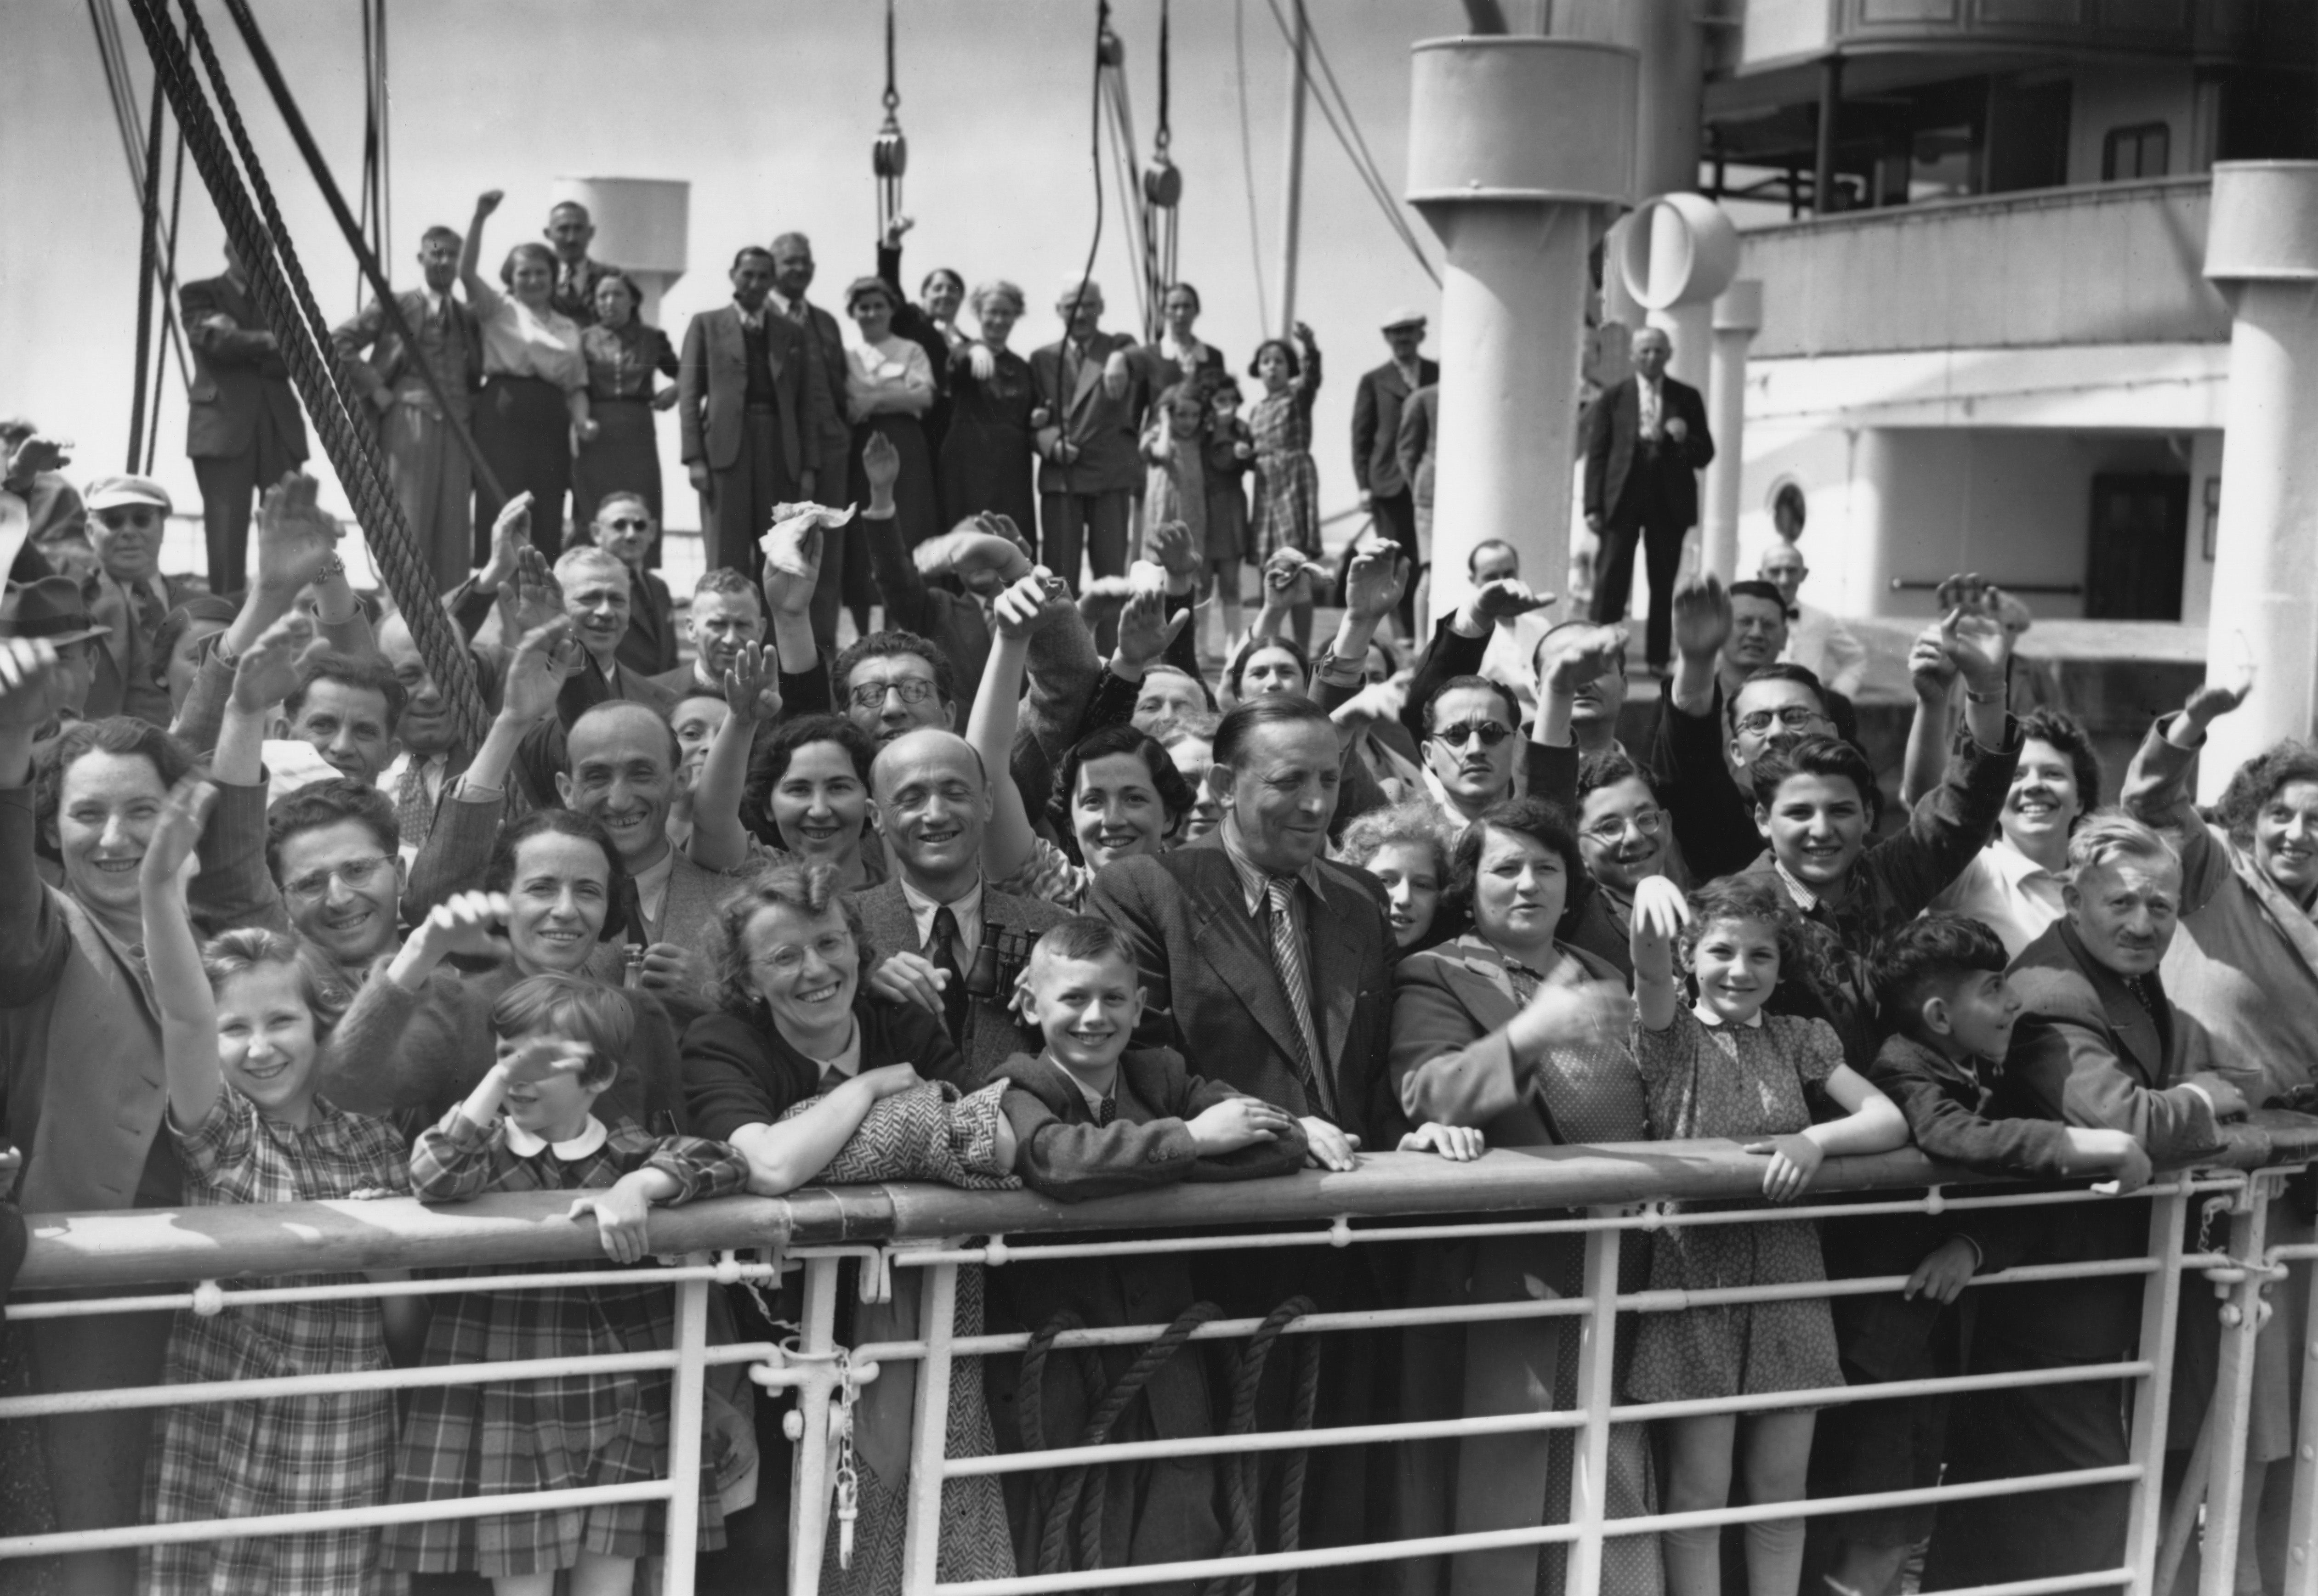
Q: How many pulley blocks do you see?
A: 3